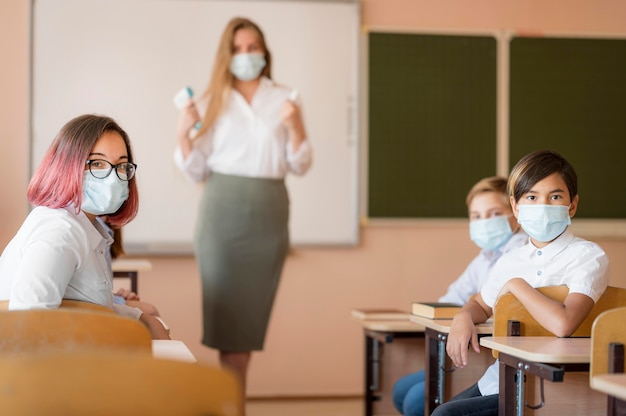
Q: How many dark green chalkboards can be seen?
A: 2